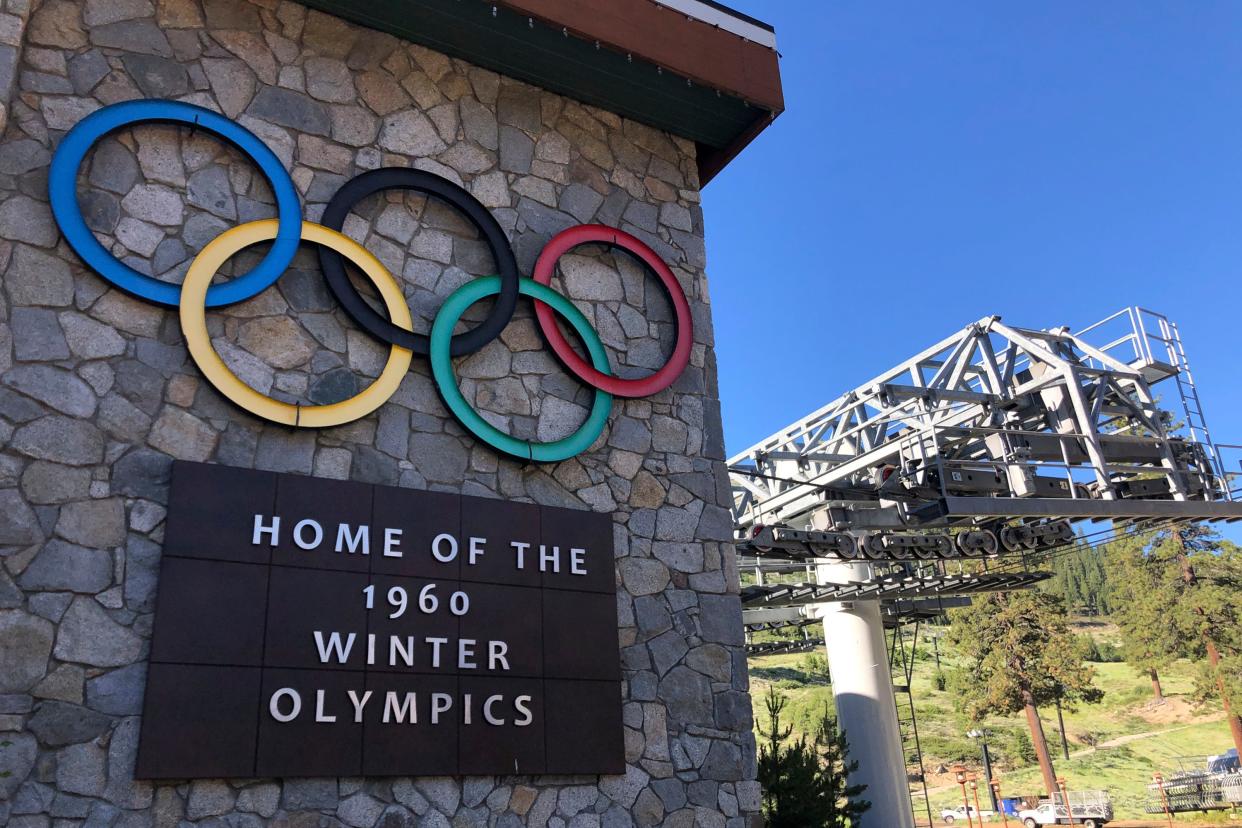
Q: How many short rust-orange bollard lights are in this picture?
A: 5